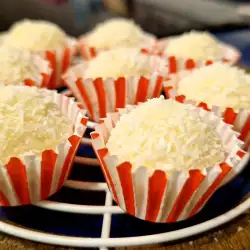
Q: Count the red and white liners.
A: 8